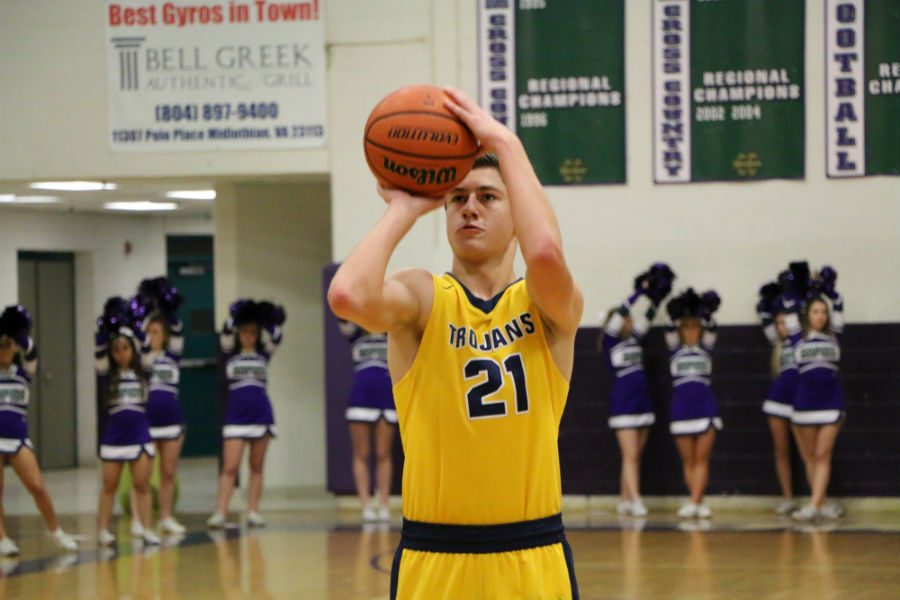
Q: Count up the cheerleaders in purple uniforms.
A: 9